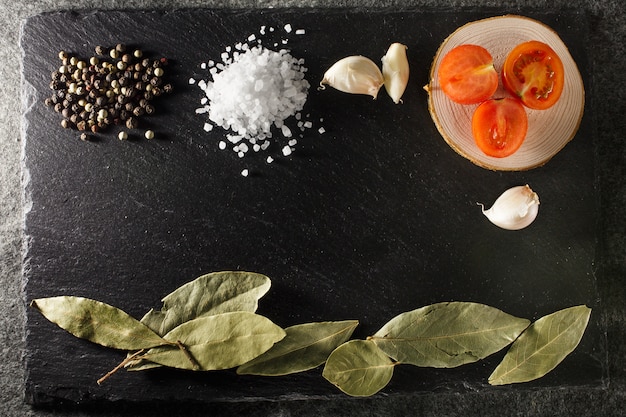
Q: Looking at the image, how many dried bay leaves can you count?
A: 7